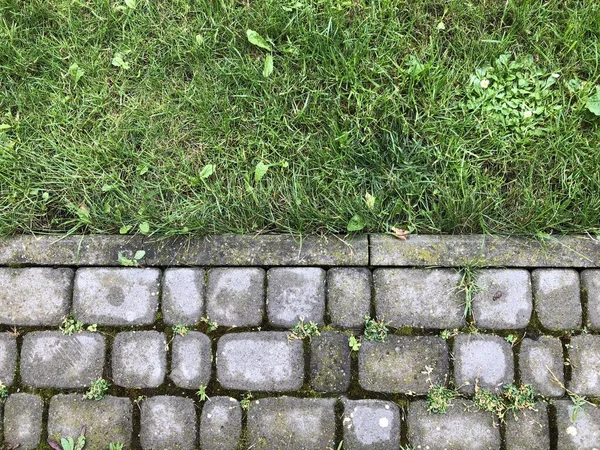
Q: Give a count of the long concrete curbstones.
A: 2